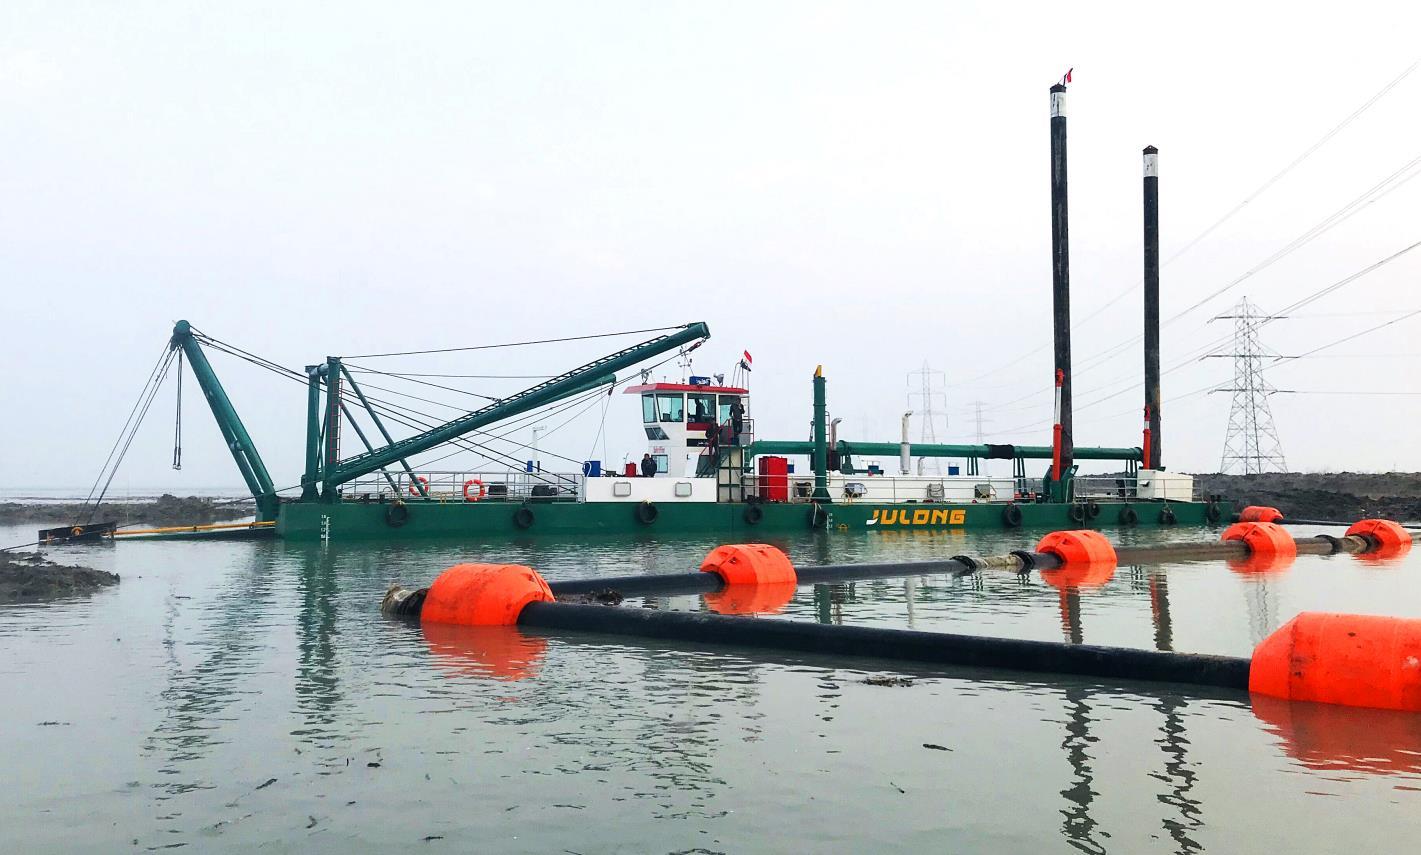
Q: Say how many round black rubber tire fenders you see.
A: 11